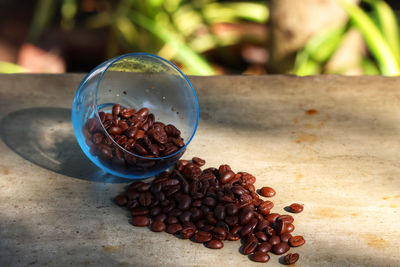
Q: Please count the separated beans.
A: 3